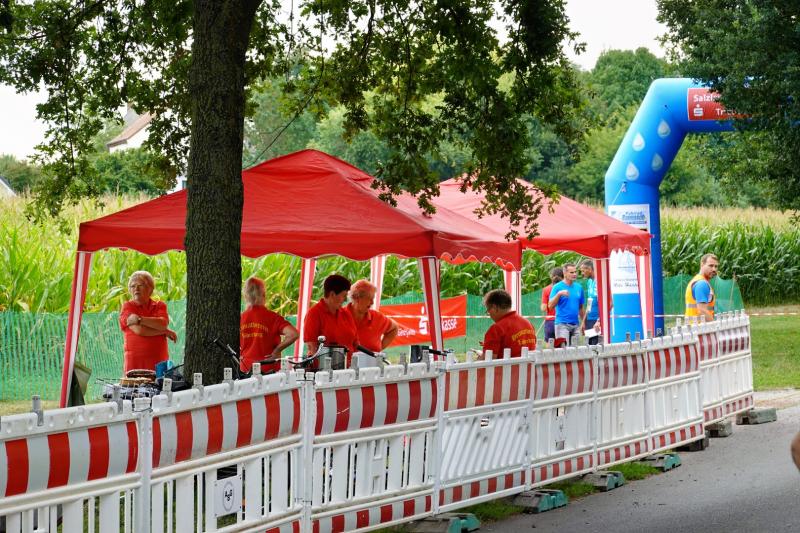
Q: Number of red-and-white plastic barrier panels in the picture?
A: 9